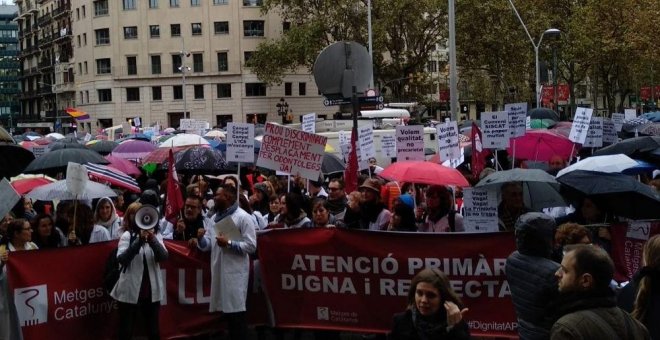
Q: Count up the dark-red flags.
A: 3